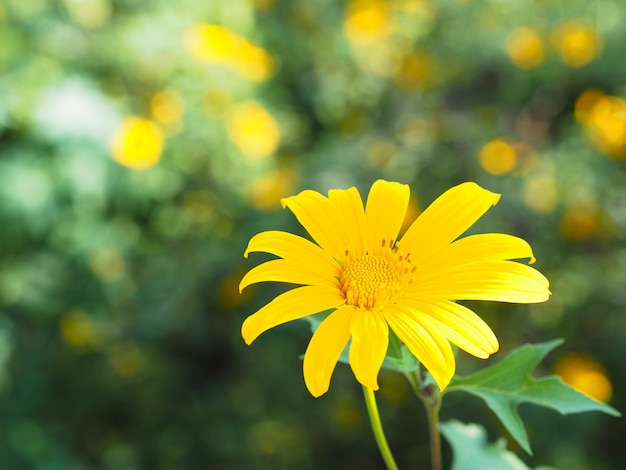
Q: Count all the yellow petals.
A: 13